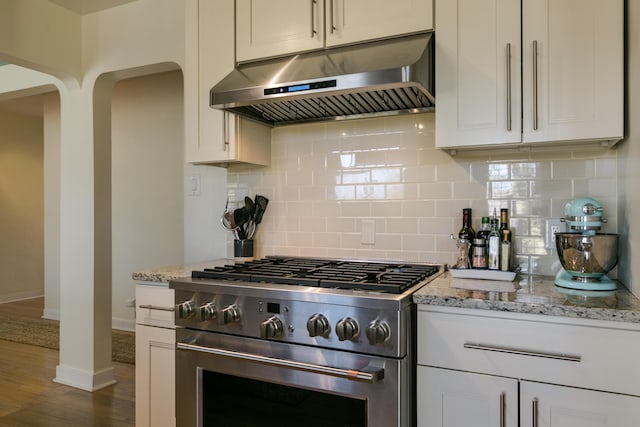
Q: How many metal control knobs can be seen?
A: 7